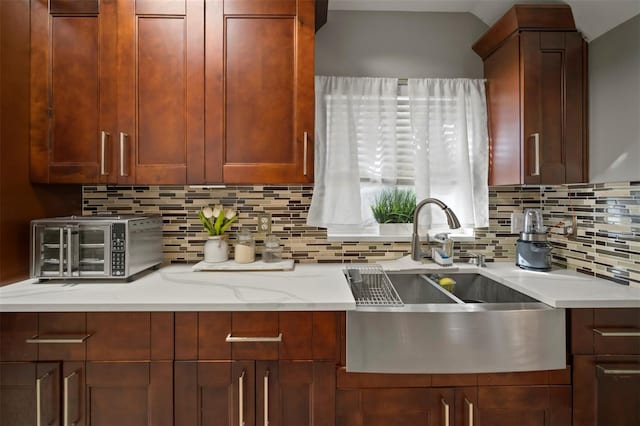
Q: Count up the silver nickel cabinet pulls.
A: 14